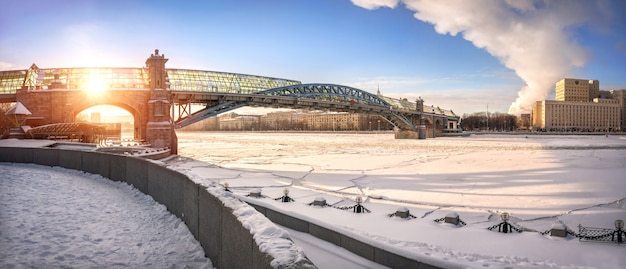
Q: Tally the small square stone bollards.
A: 5